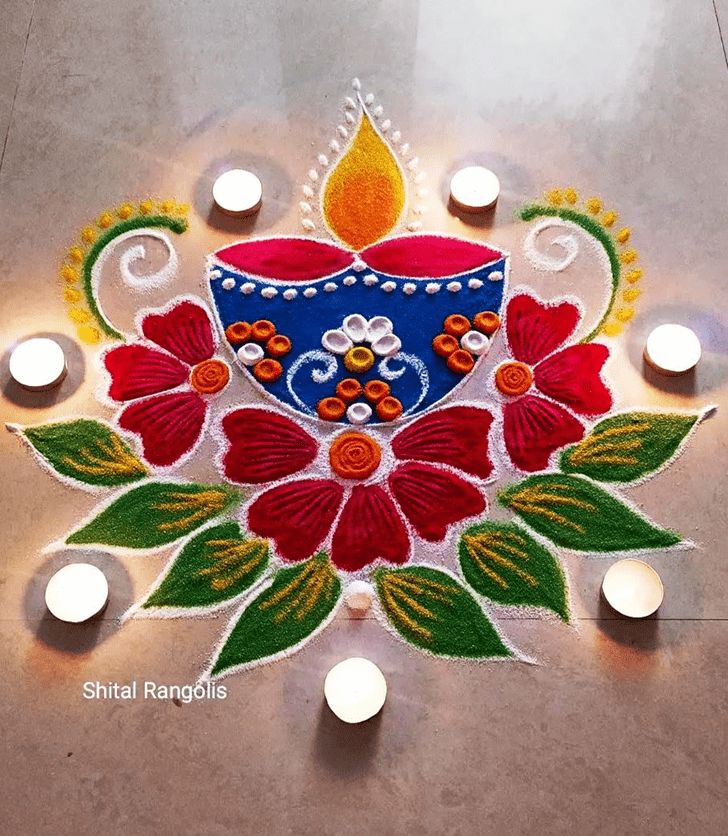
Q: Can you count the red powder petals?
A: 11